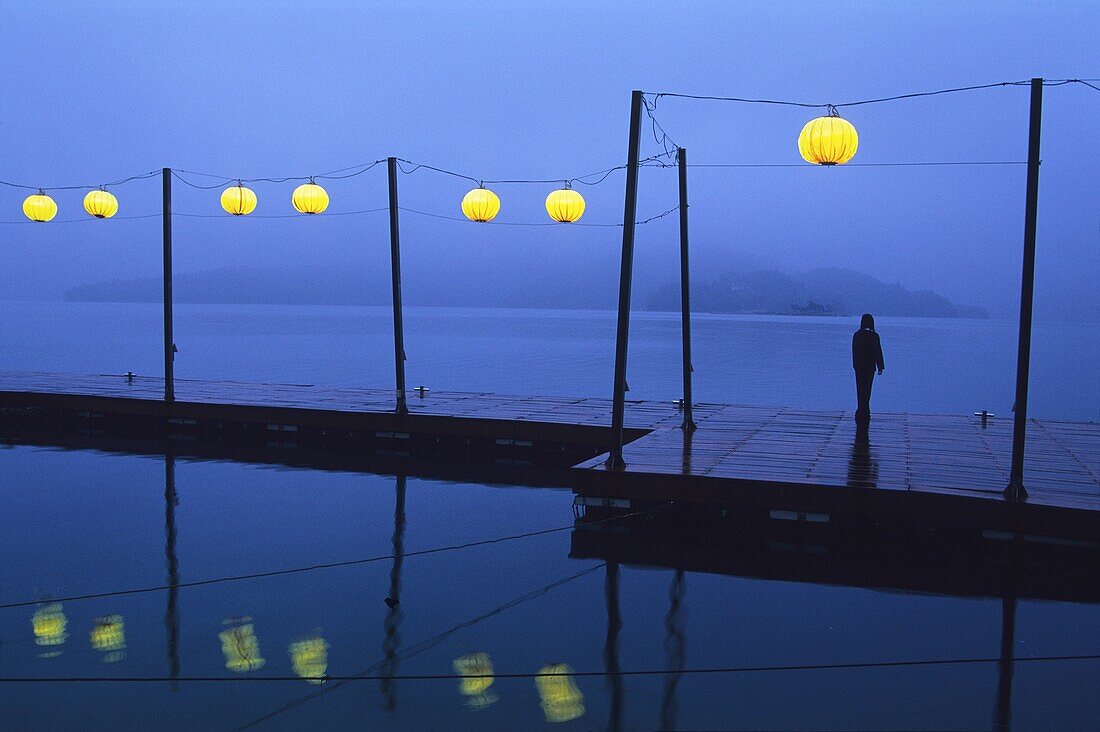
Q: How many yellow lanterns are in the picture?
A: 7